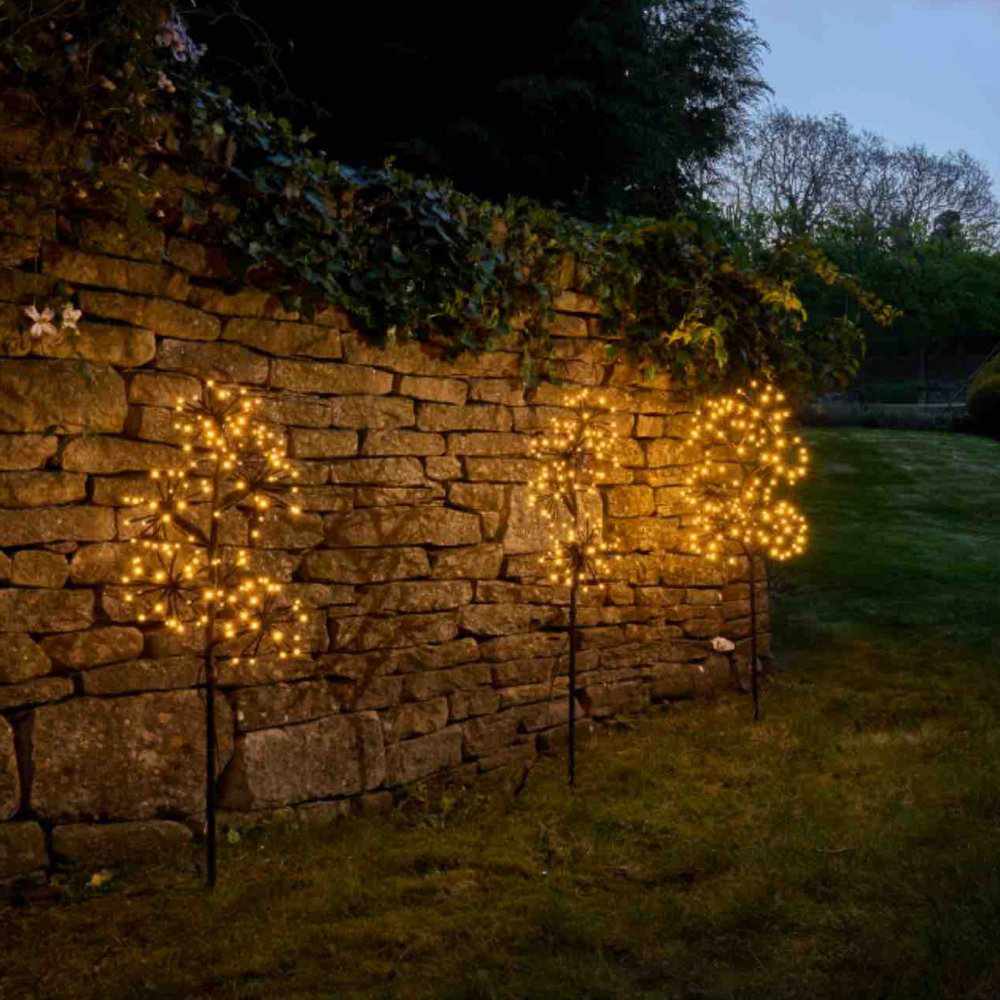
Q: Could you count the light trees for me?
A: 3